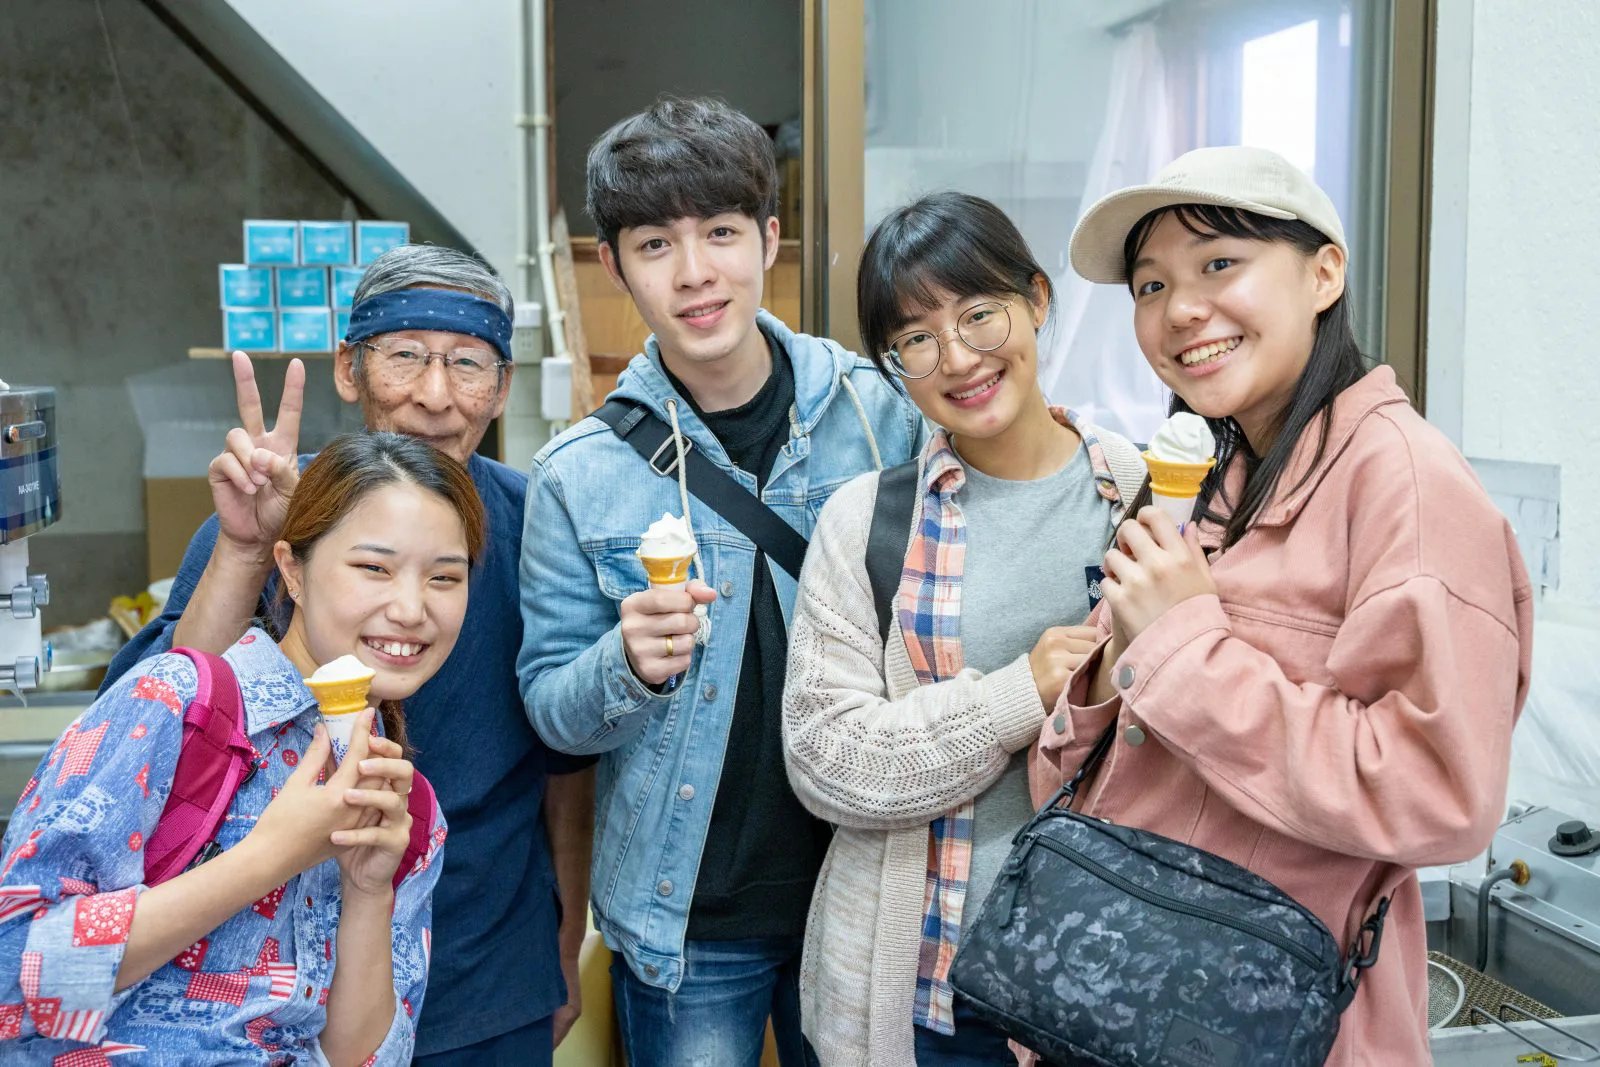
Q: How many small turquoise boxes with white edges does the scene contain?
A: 9